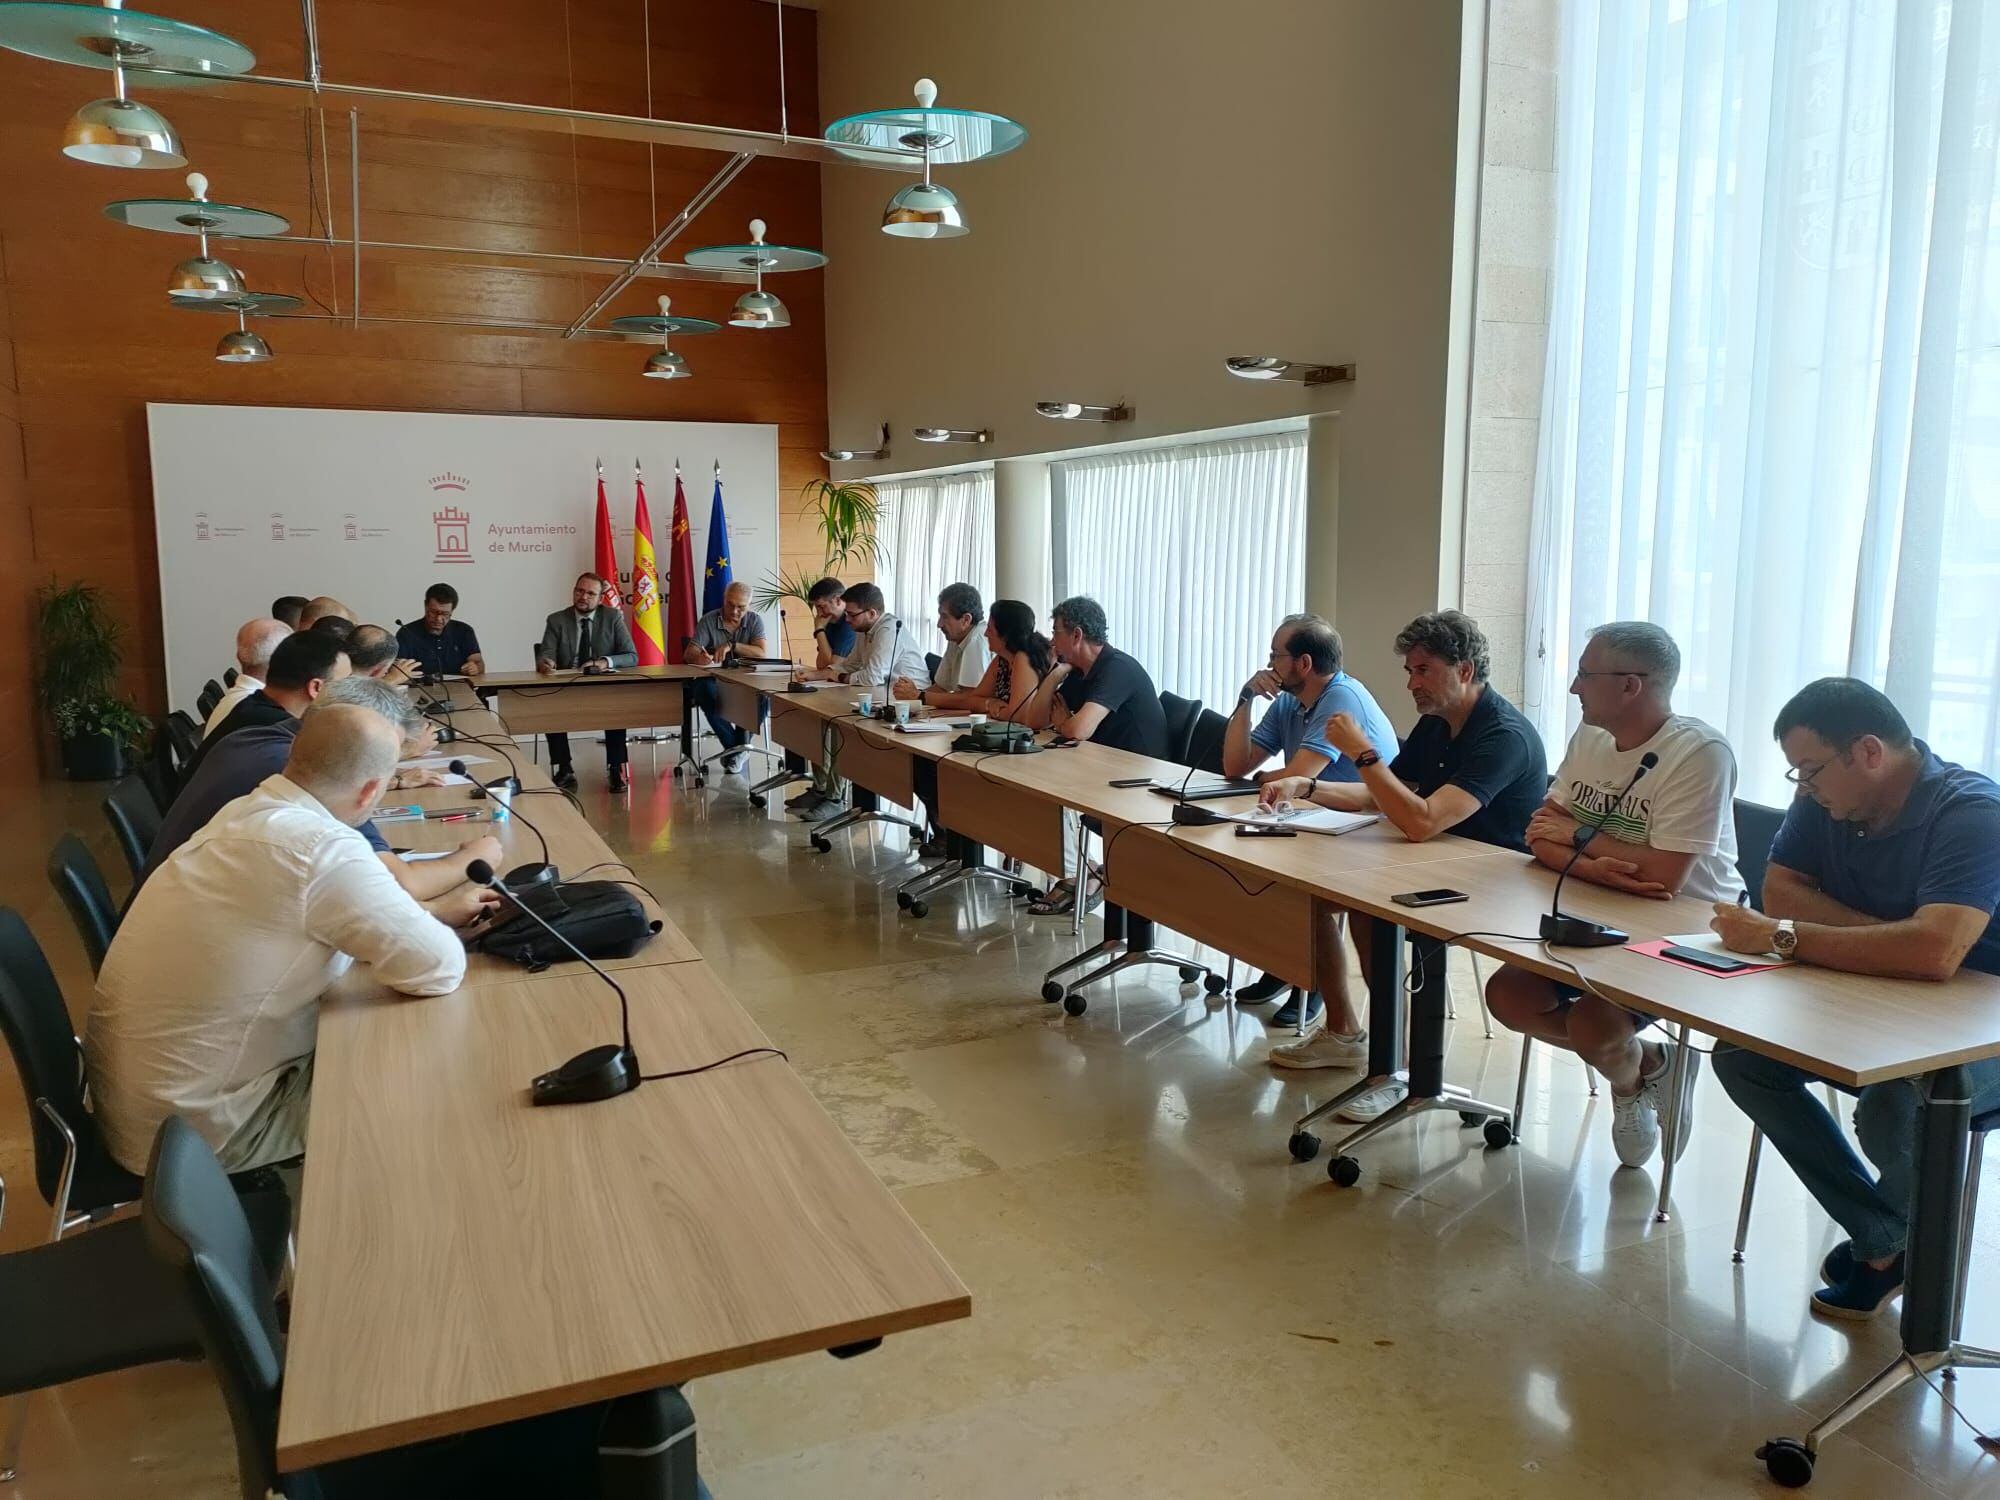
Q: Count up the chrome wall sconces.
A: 4